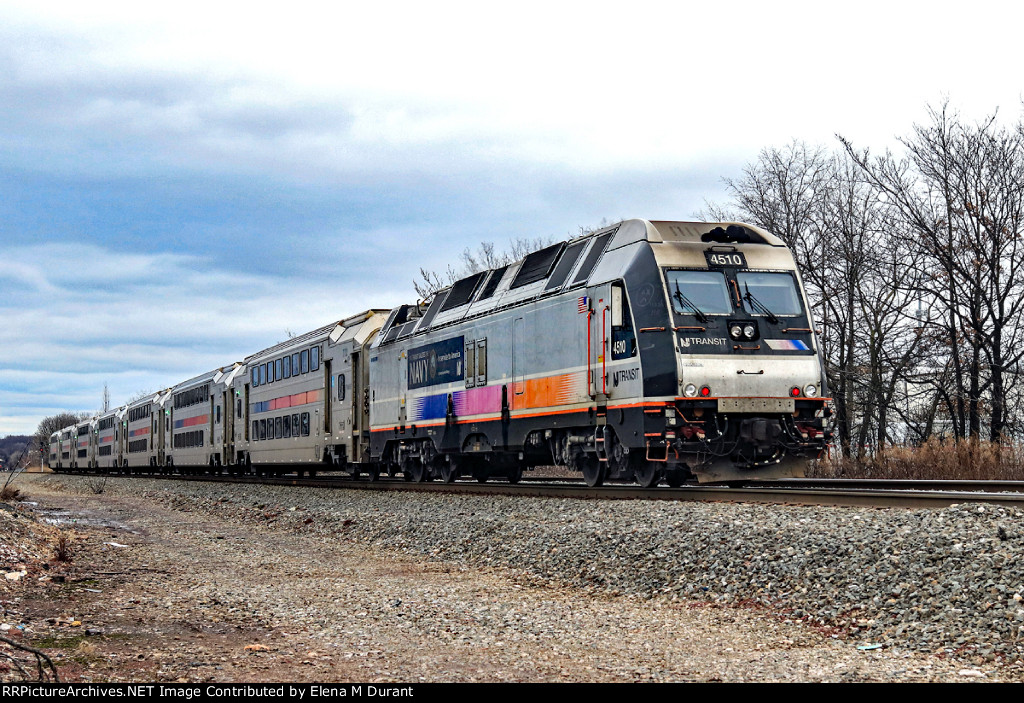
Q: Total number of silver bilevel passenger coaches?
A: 7